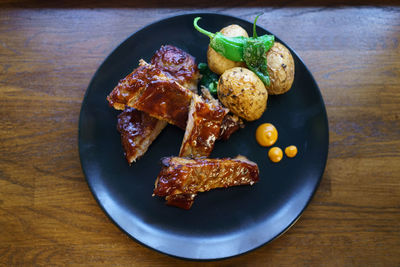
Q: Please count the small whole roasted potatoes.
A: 3